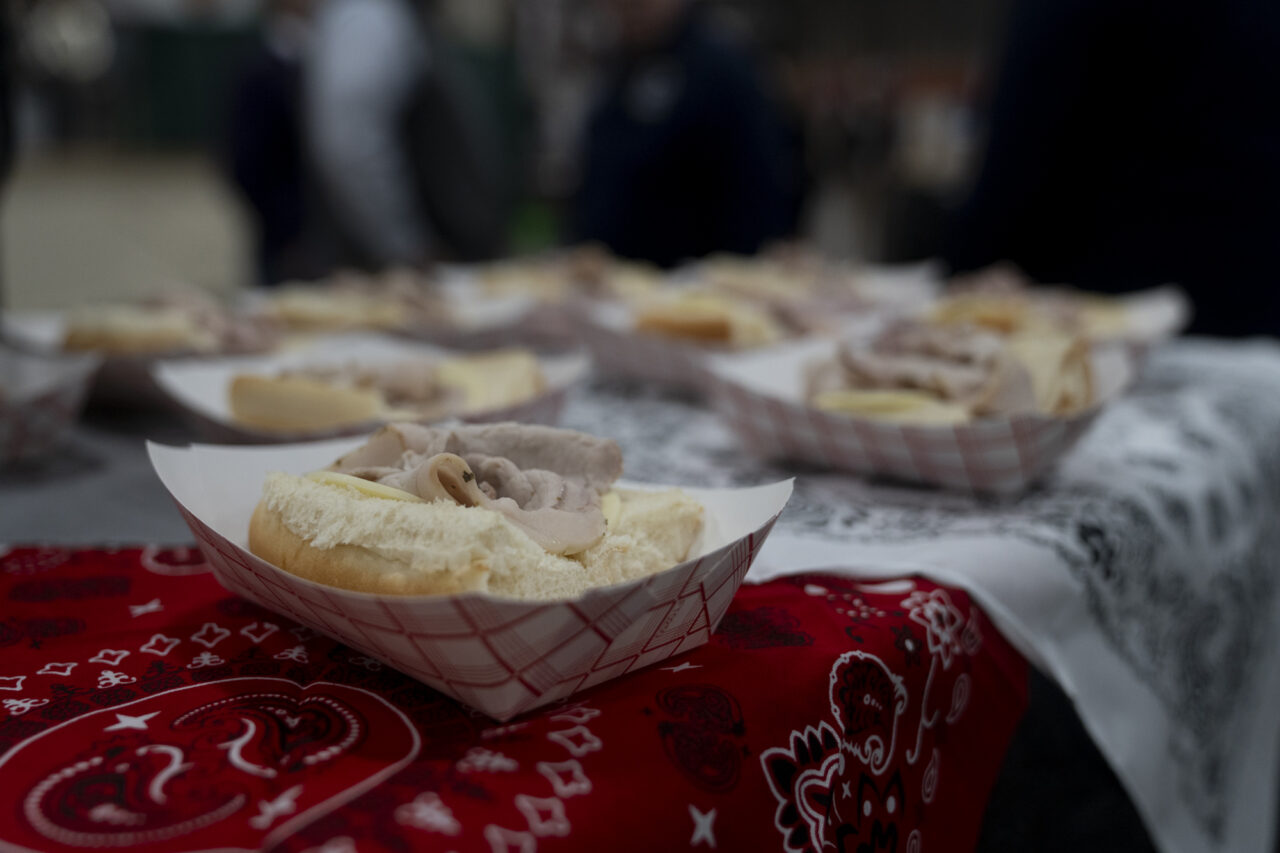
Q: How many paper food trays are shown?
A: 10